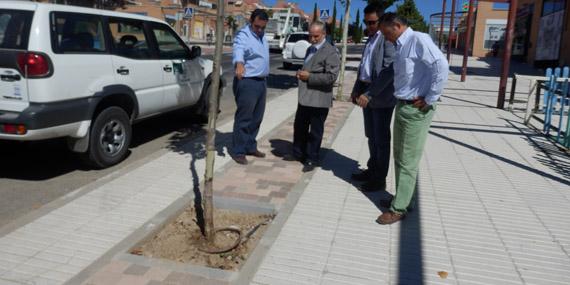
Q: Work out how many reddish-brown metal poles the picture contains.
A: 4